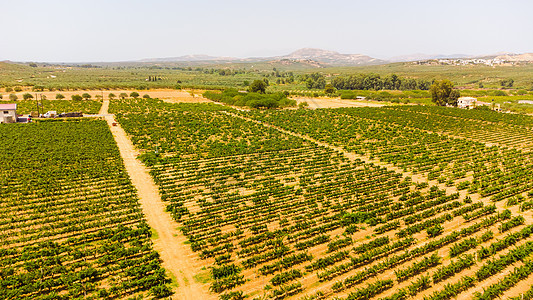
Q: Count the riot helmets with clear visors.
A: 0